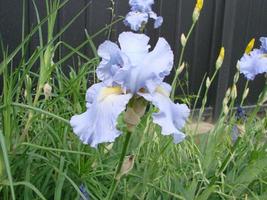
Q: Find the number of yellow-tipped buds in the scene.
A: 3